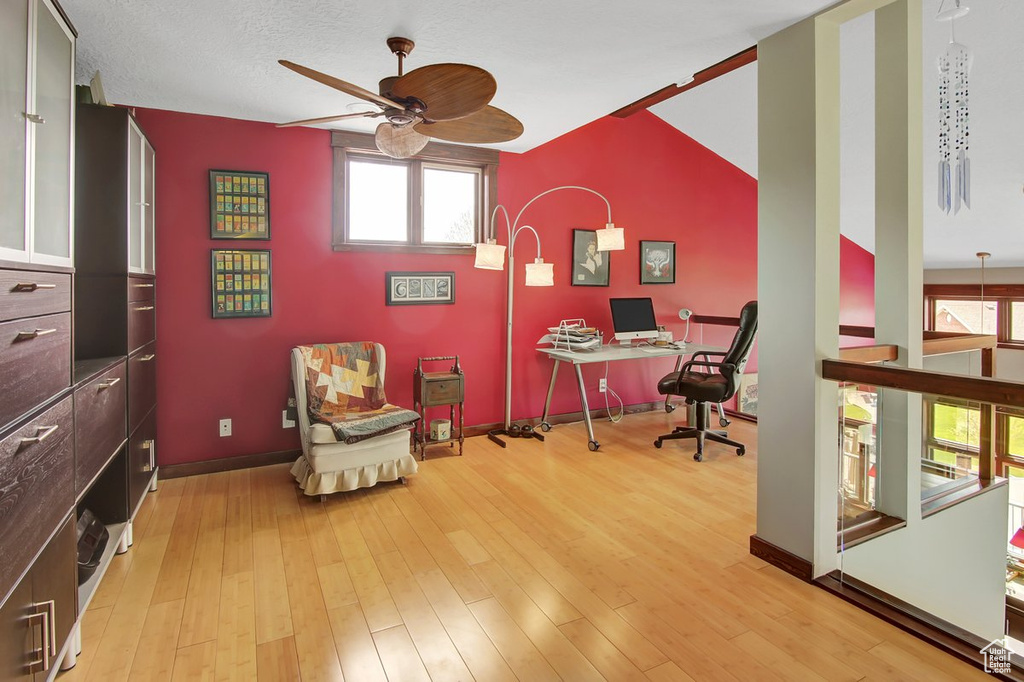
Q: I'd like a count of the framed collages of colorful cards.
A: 2